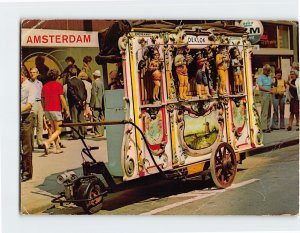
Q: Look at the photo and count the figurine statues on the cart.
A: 5